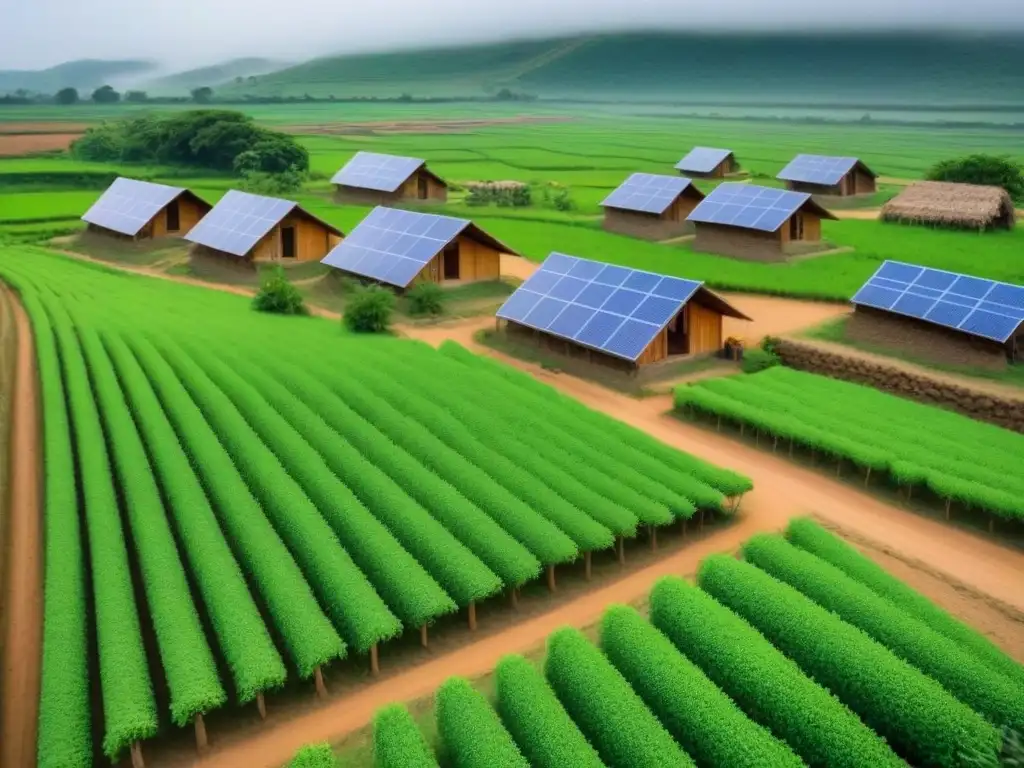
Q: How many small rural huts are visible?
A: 11